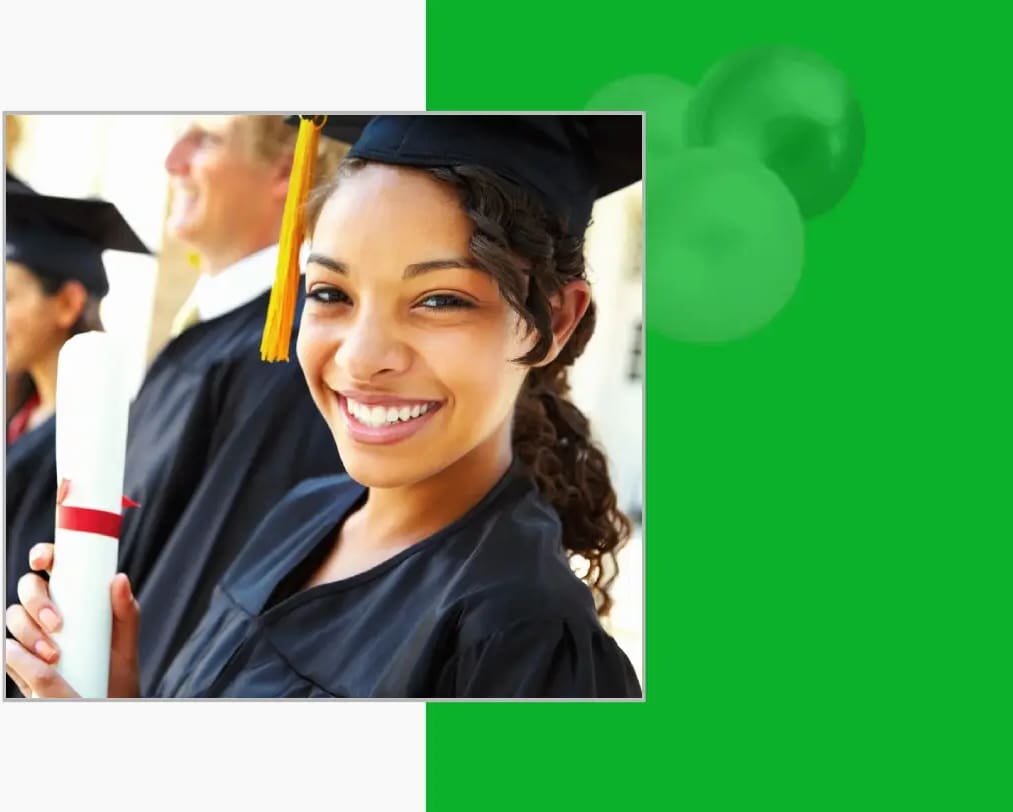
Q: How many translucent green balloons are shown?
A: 3